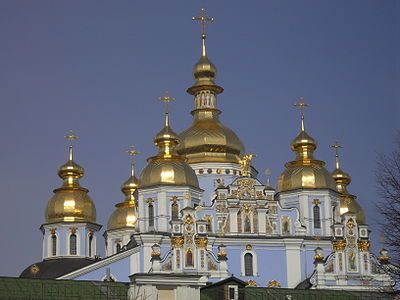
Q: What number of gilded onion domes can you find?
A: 6